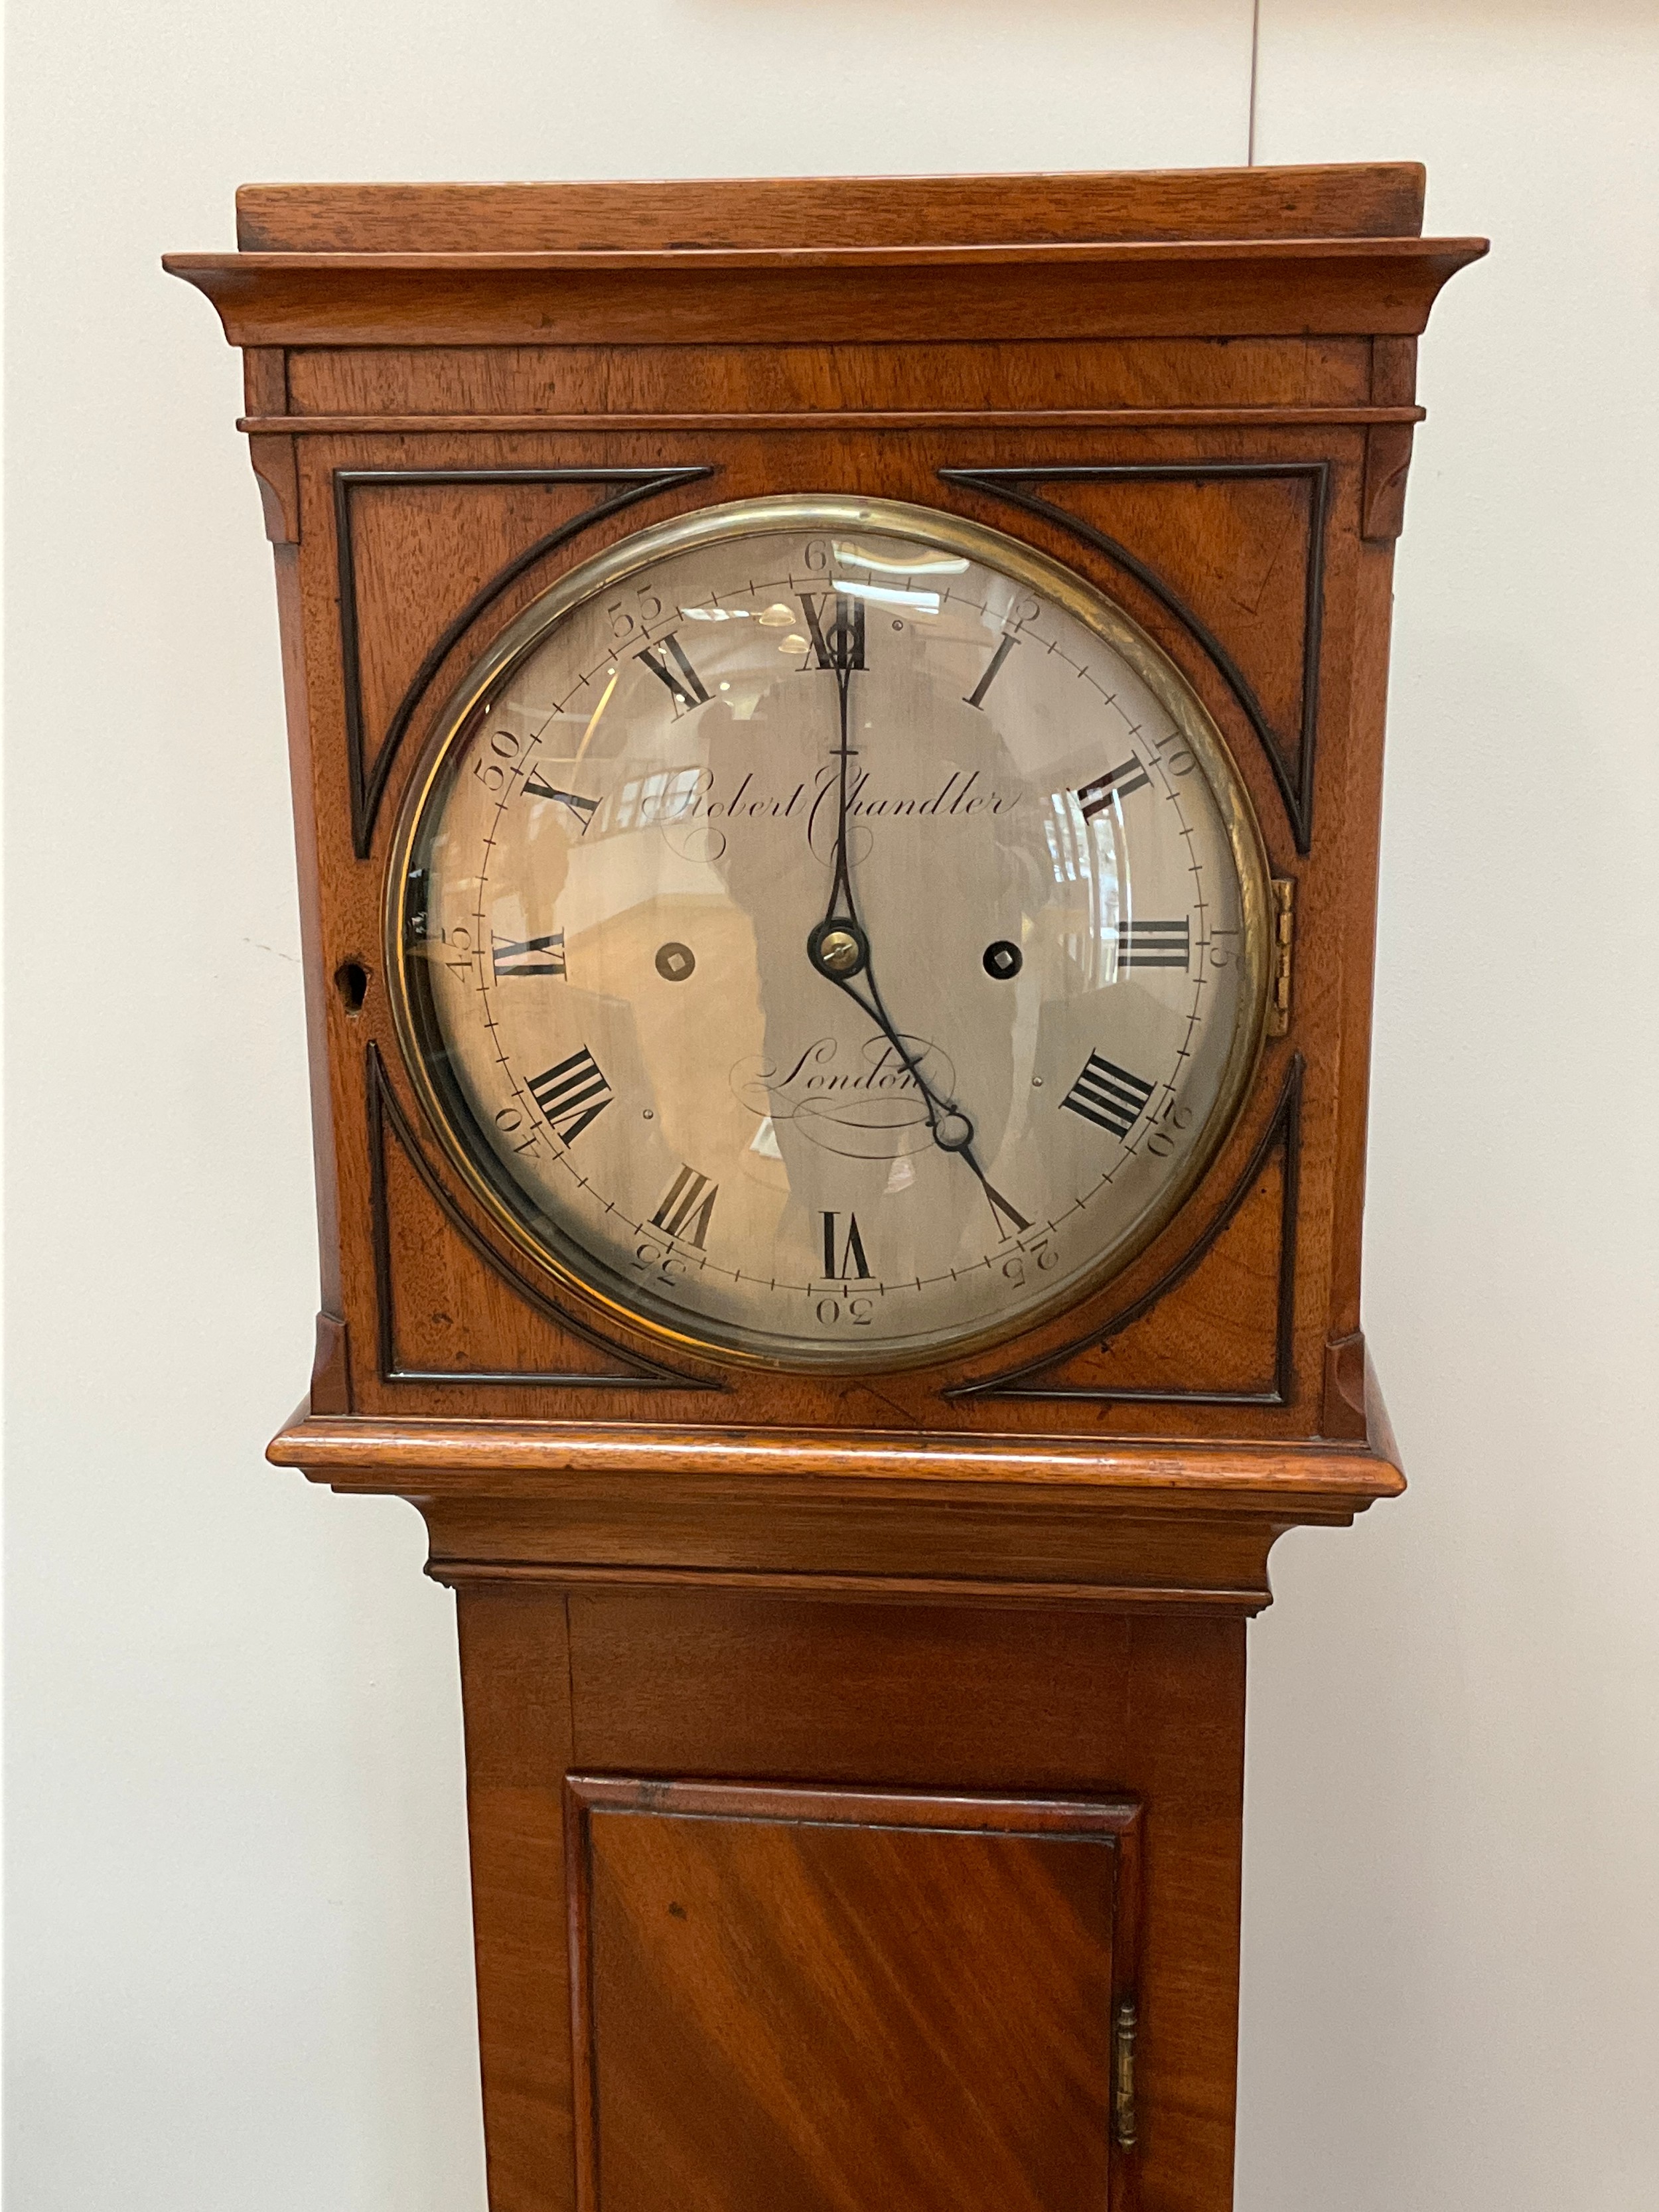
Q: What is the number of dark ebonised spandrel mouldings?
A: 4